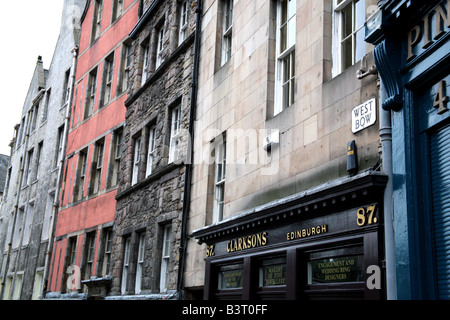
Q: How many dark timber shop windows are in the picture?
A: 3